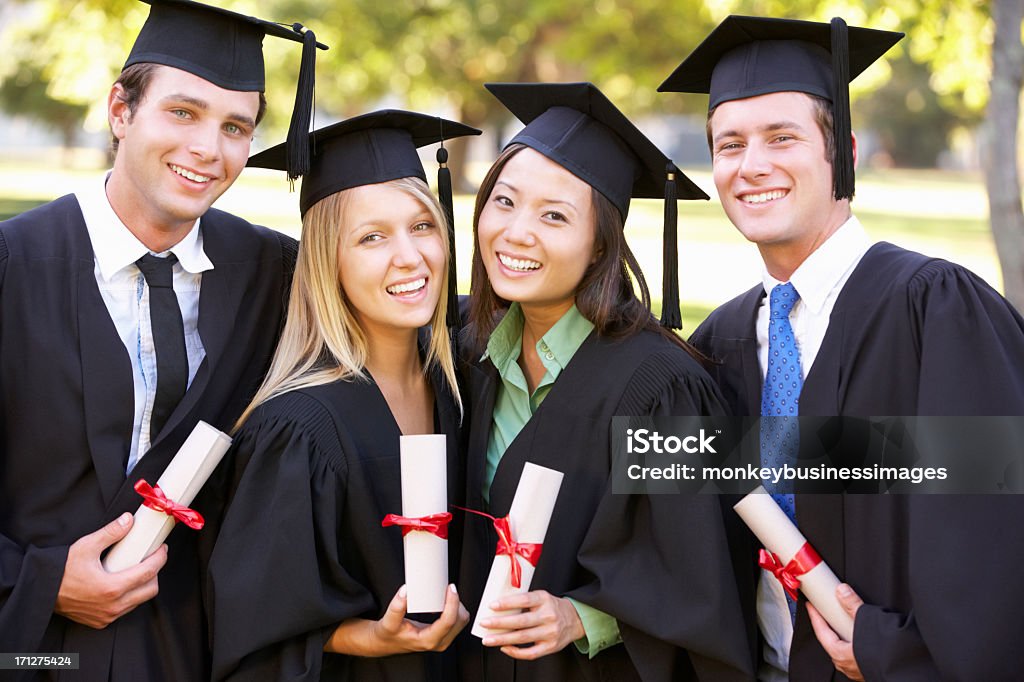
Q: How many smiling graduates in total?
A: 4